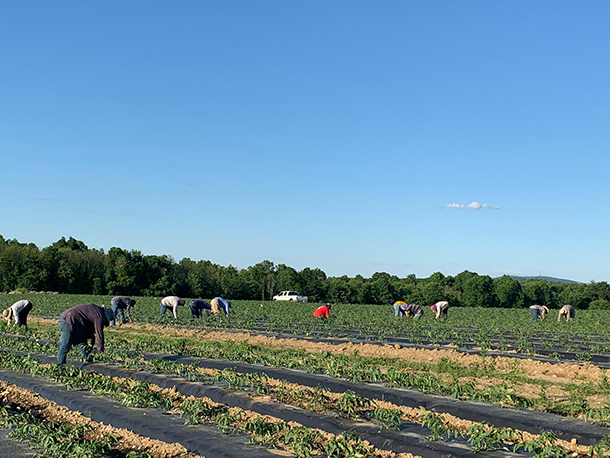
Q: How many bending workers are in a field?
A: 12